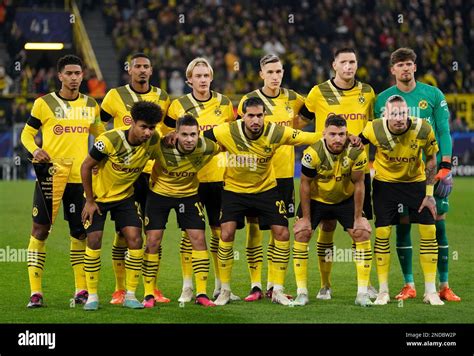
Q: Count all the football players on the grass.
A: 11